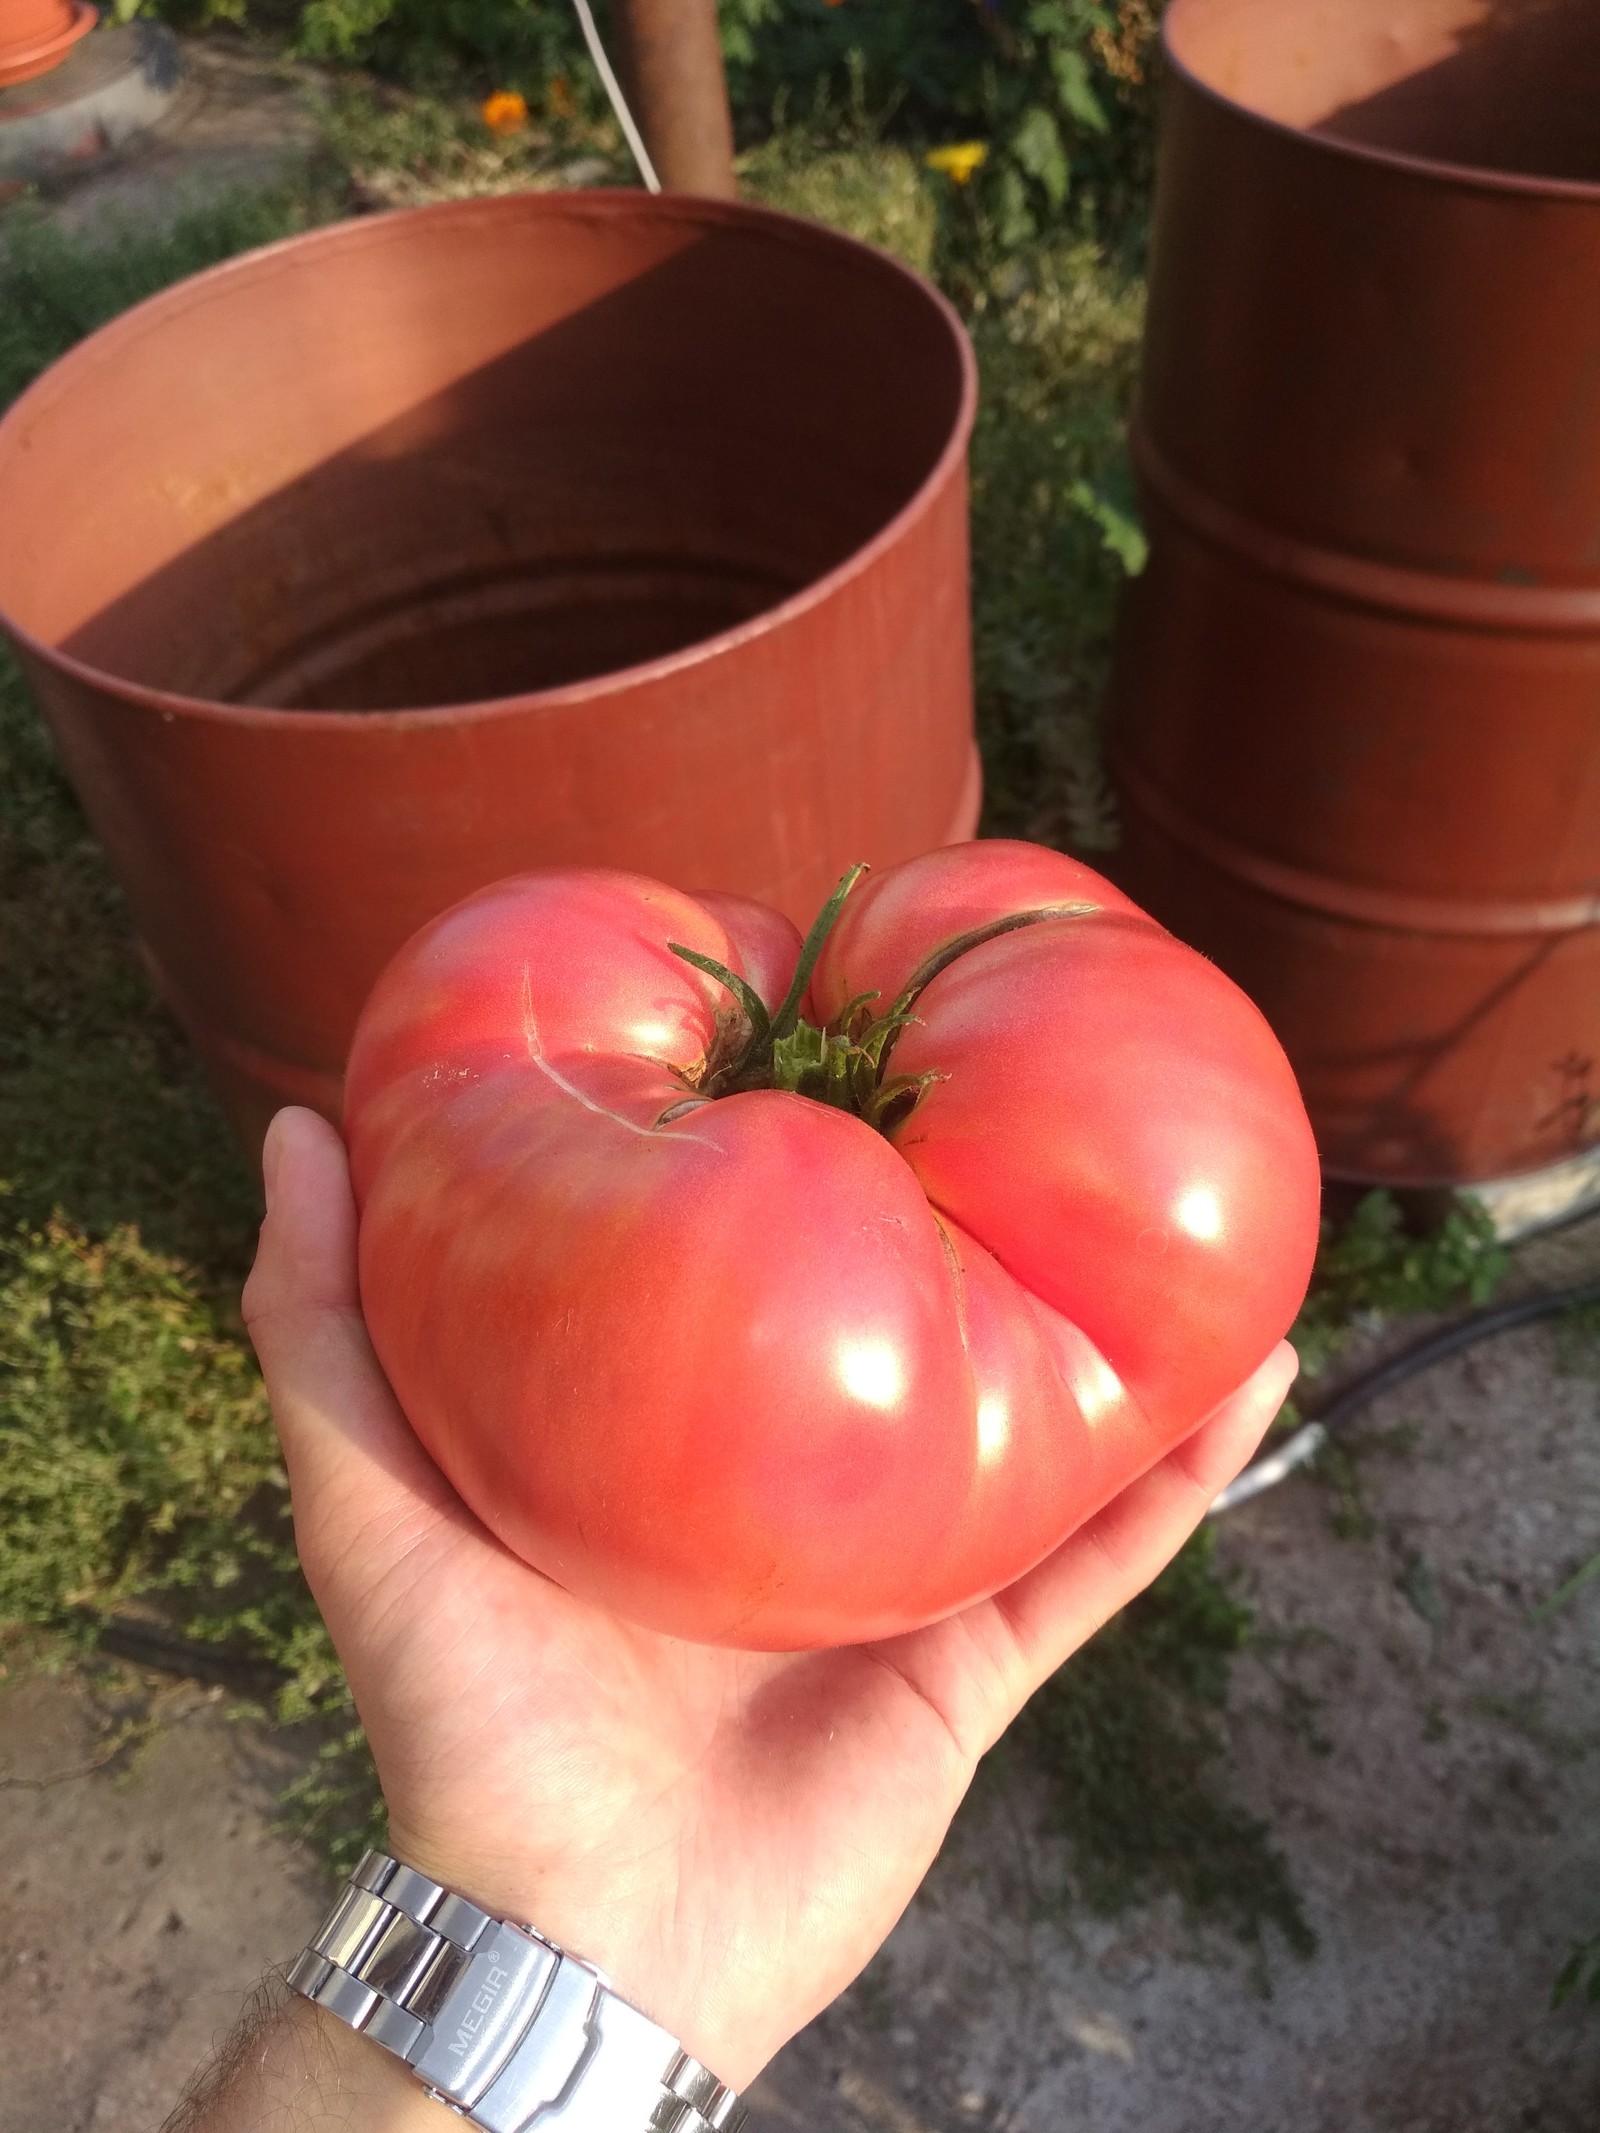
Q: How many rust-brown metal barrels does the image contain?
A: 2